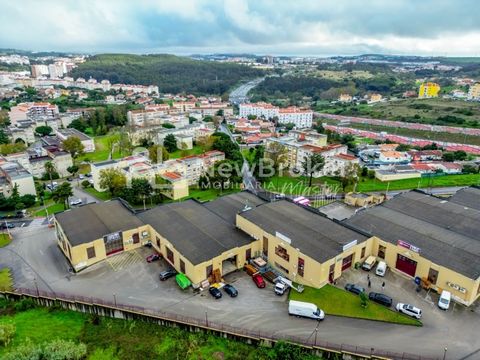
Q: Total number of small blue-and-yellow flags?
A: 0